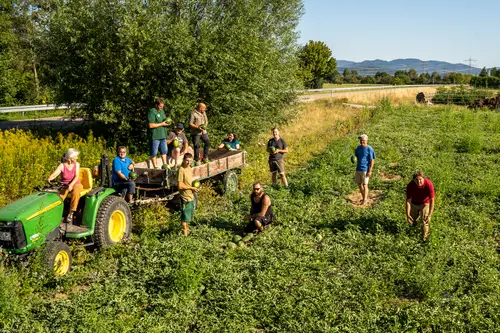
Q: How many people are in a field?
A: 11